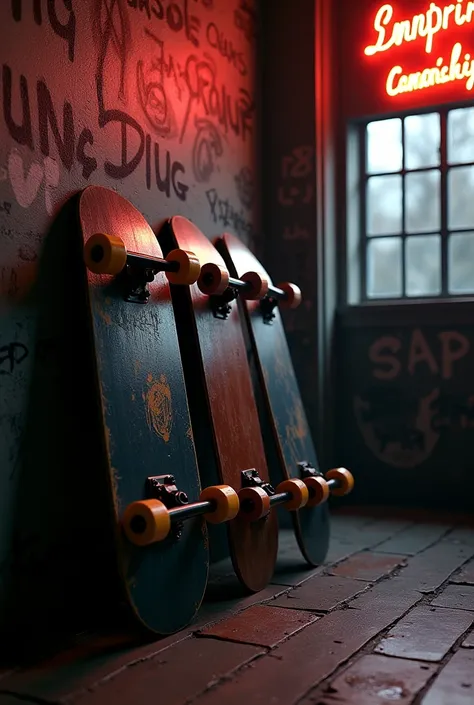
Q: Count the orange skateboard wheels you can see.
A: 11